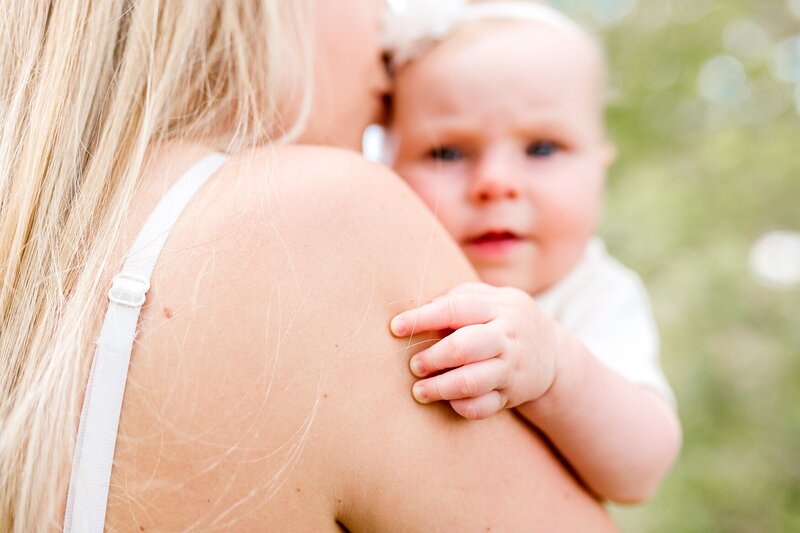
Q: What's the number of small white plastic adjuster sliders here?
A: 1